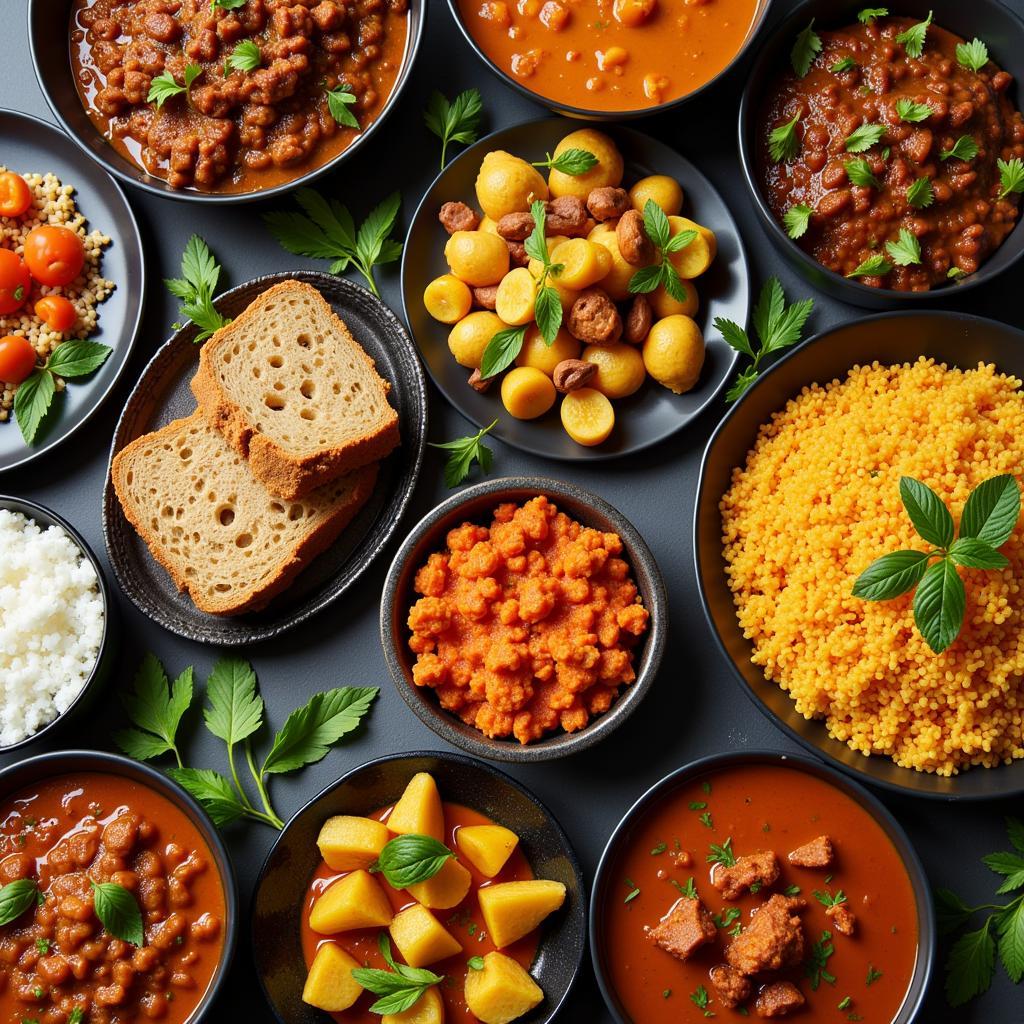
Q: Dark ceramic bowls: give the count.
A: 9